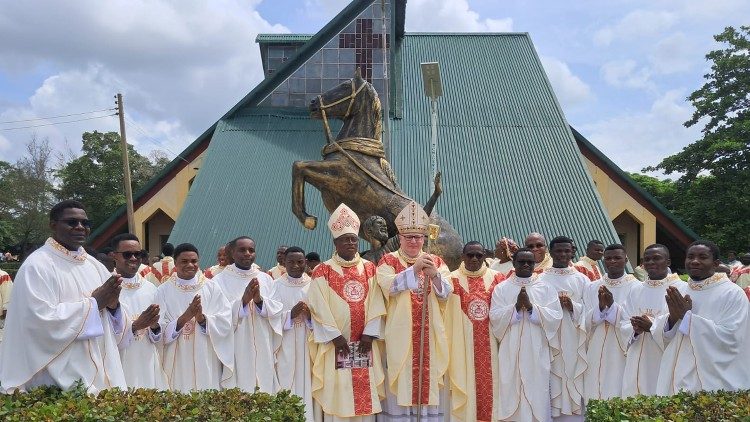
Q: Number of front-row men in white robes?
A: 10